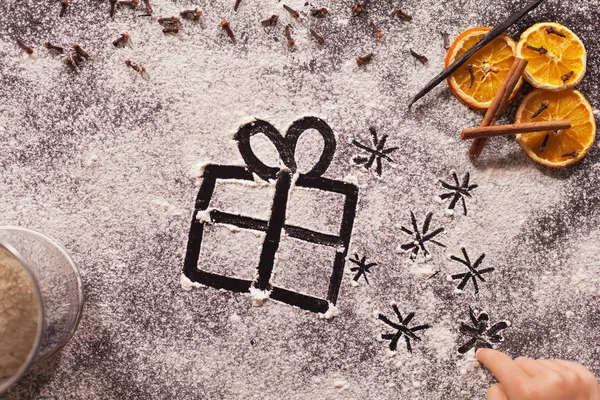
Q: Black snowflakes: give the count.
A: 7